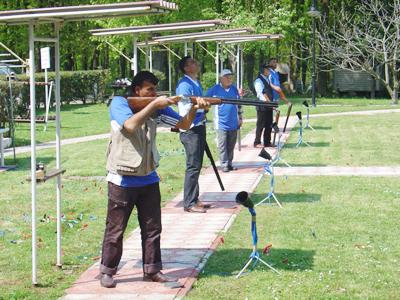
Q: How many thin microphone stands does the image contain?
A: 5